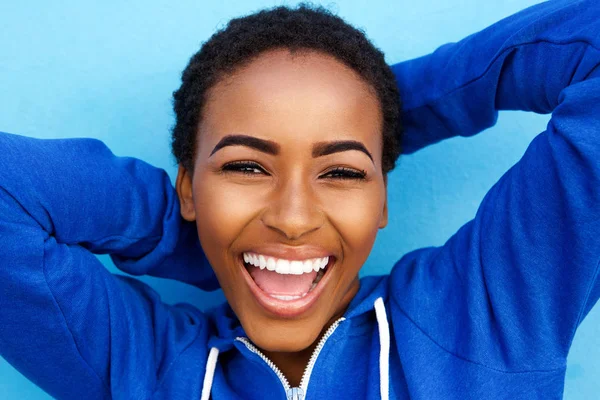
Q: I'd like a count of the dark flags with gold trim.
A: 0